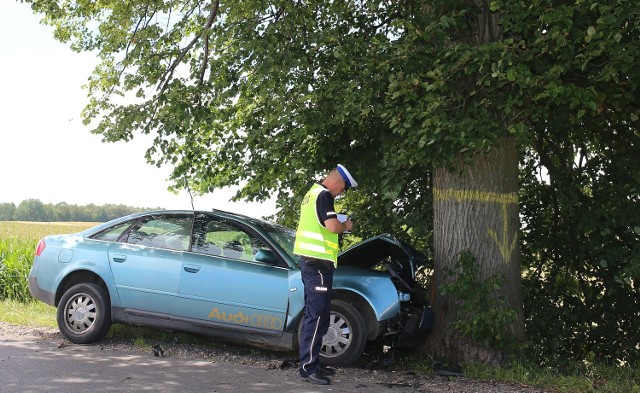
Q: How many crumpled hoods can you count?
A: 1